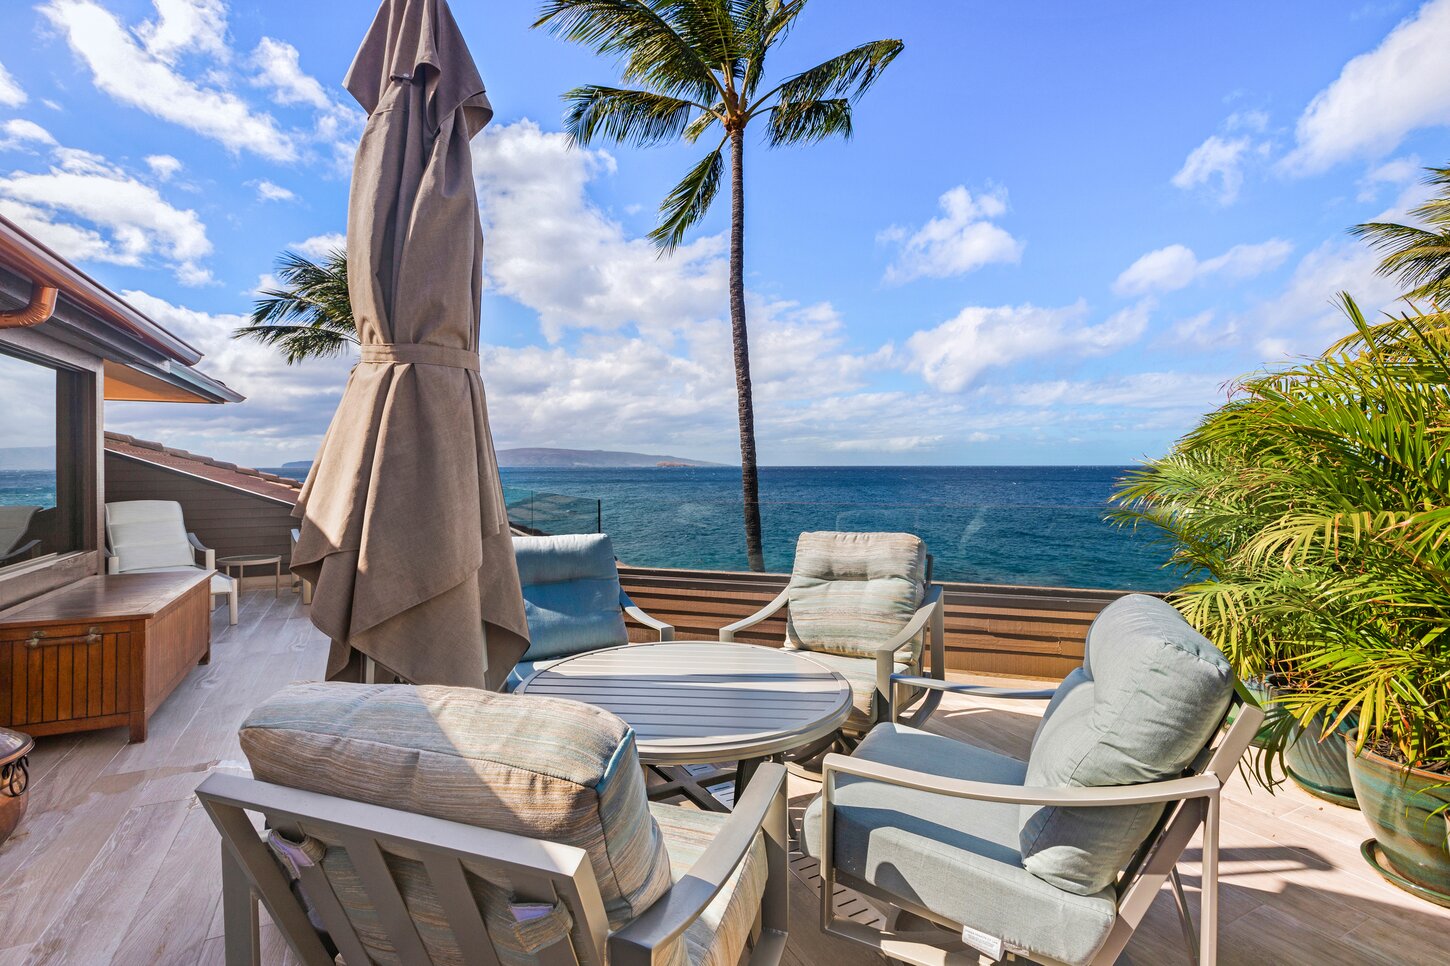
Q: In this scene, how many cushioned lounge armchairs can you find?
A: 4